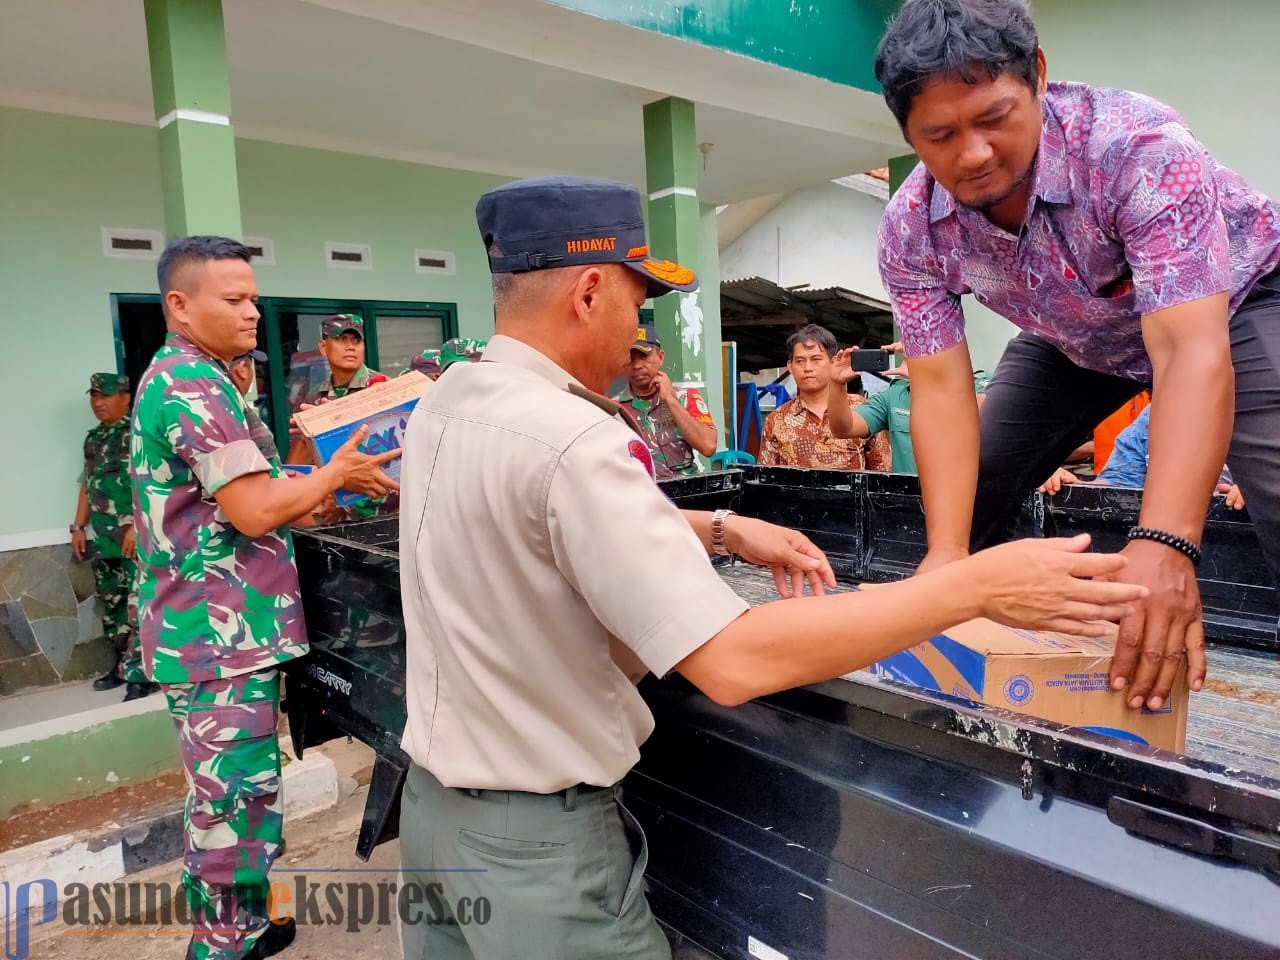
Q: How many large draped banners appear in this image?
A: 0